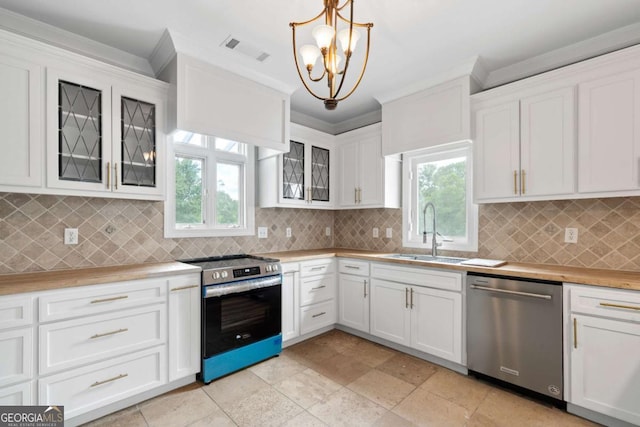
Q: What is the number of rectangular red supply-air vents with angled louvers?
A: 0